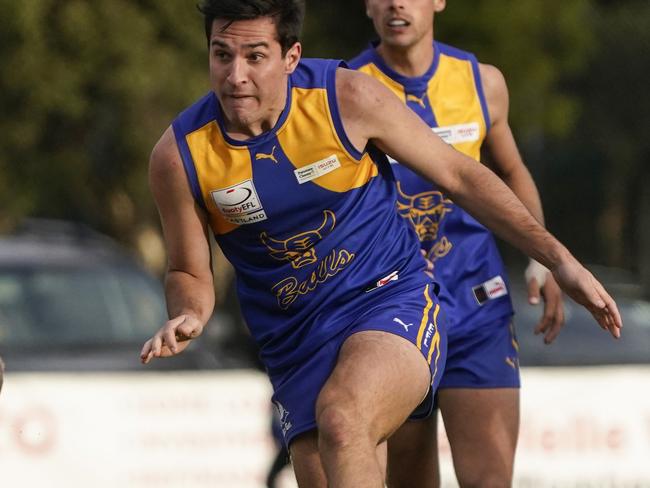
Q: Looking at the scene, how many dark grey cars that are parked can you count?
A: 2